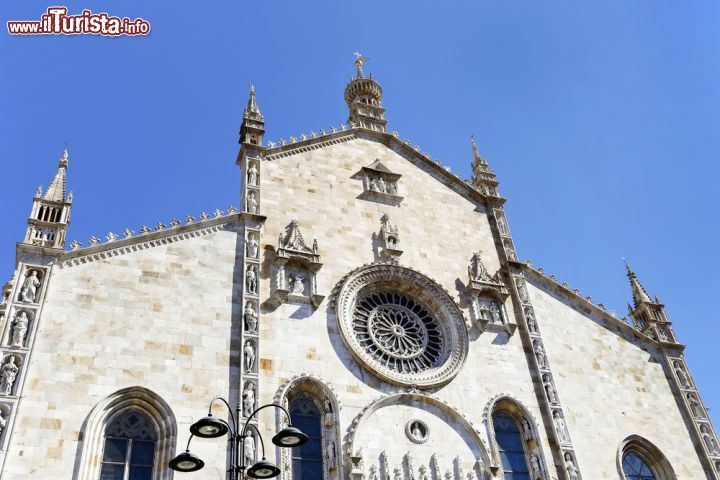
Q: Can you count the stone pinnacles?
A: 5